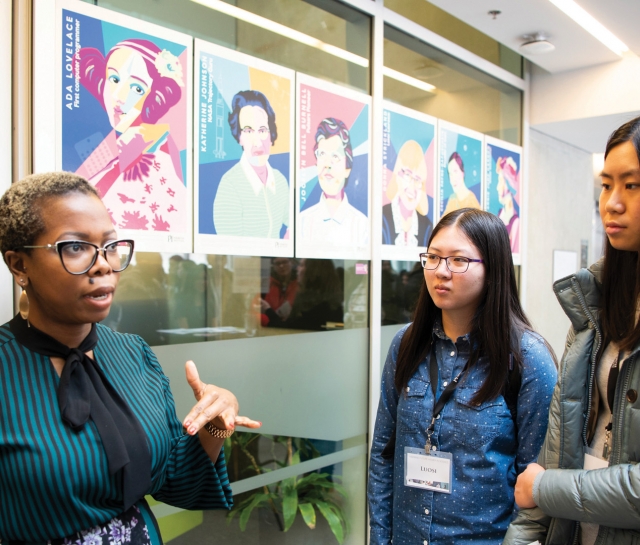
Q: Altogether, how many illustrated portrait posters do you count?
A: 6